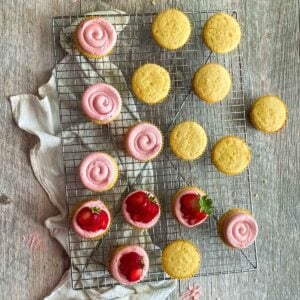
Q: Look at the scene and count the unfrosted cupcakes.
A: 8